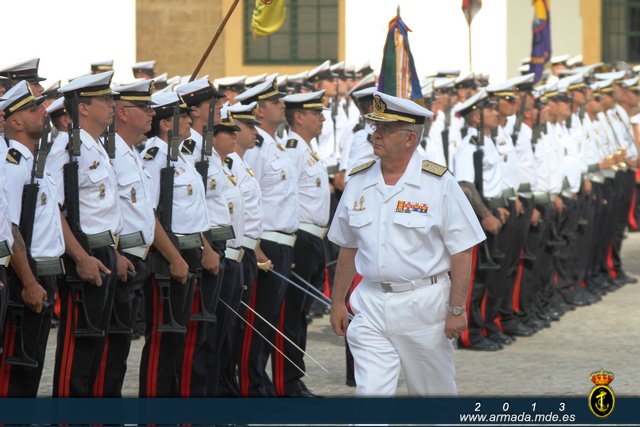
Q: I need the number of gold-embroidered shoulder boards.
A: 2